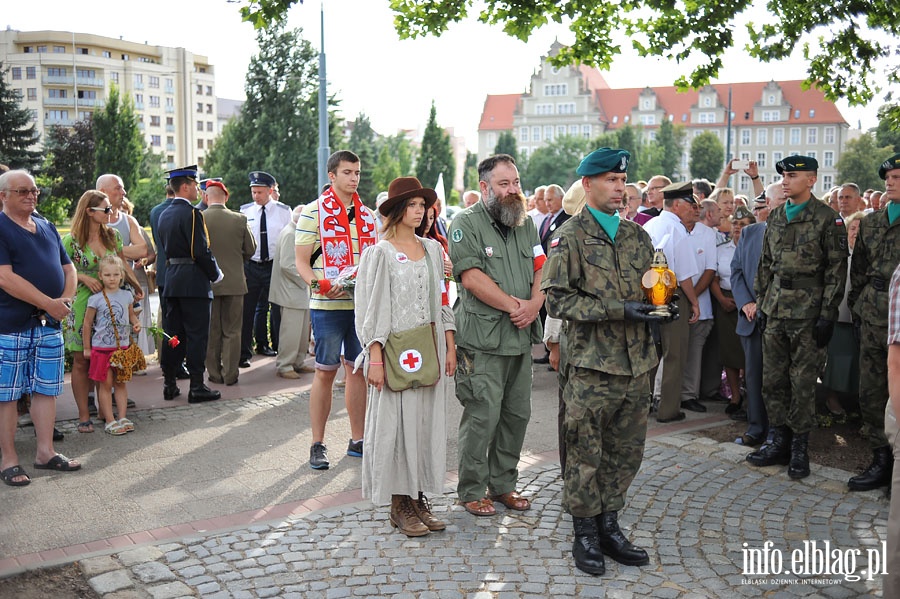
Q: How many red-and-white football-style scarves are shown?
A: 1